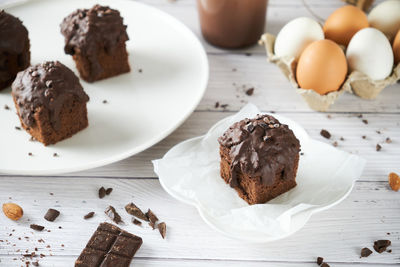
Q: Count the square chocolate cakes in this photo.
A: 4